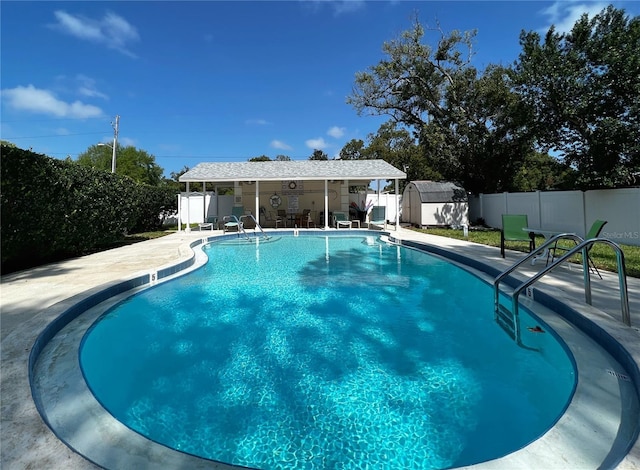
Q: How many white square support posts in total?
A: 4